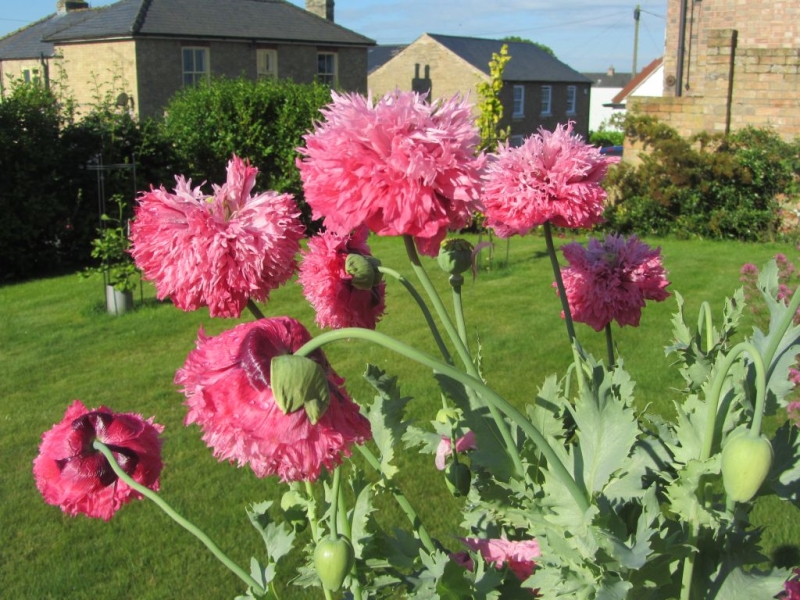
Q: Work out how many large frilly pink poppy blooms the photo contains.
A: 7